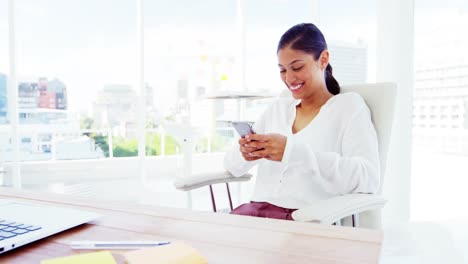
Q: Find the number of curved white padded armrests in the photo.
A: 2